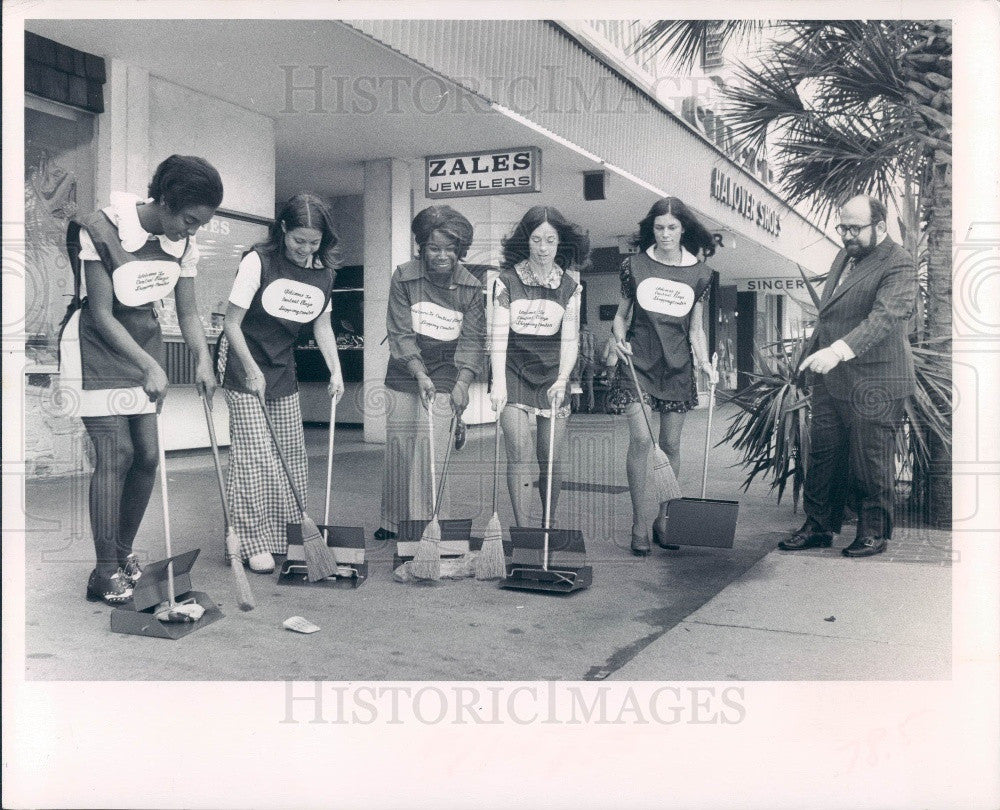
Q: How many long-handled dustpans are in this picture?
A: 5